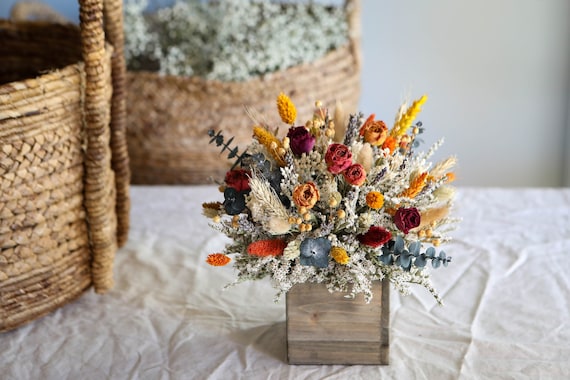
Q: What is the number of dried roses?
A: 7